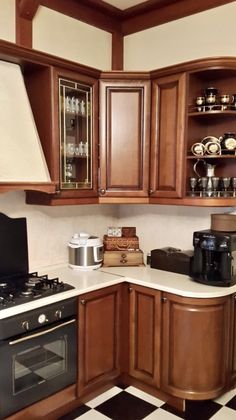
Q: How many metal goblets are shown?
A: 5